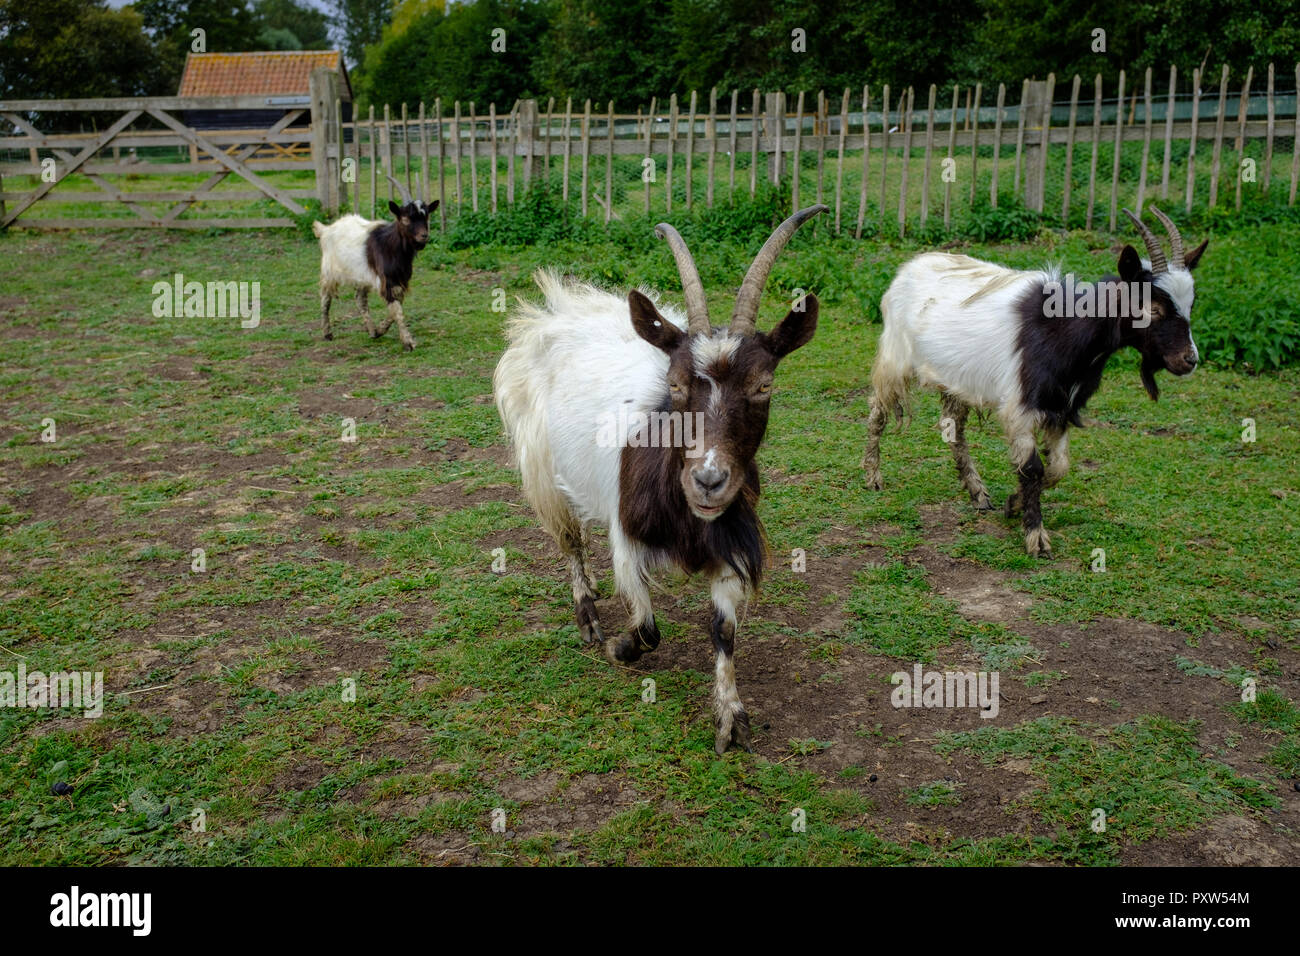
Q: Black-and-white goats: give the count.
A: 3